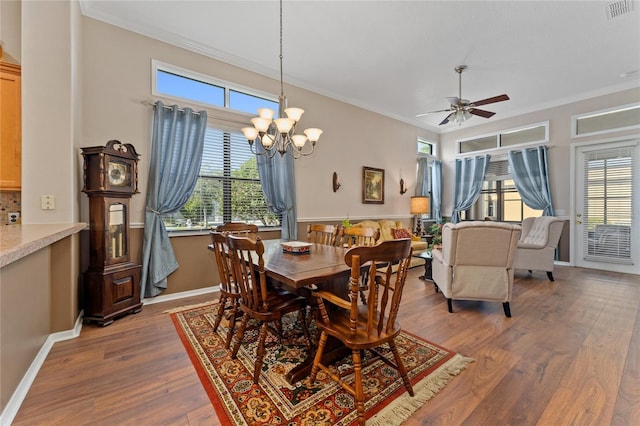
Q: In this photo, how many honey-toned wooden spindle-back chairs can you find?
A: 6